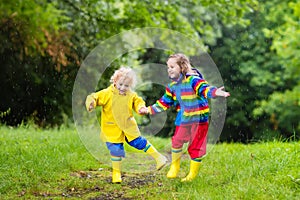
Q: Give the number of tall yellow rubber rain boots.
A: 4